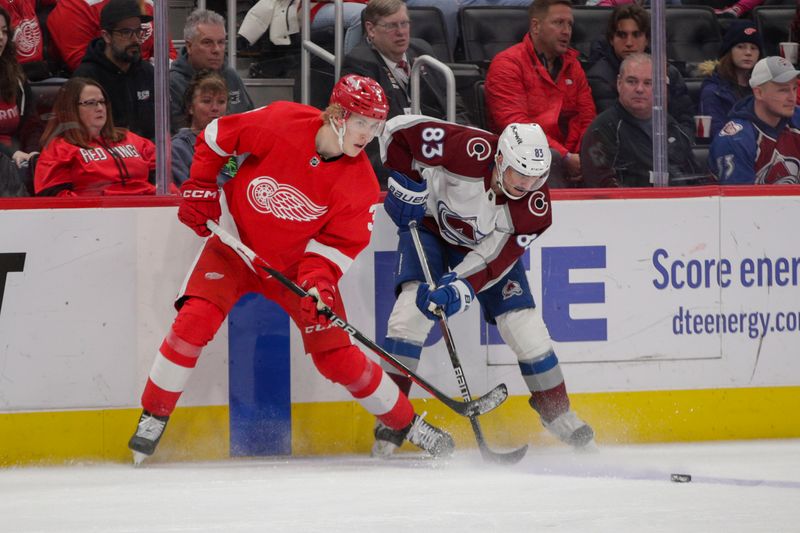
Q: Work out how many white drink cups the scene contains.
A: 2